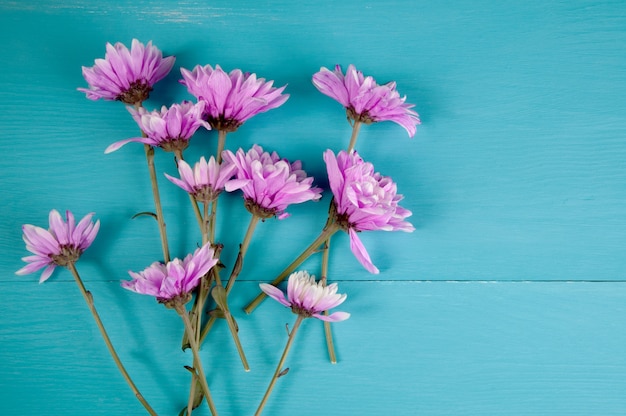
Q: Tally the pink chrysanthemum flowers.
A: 10